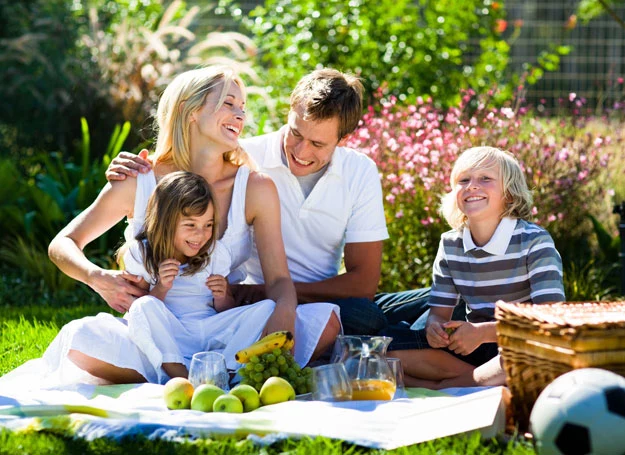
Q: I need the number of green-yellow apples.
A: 5